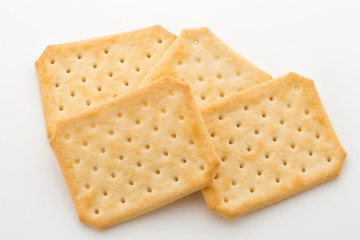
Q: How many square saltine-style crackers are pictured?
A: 4